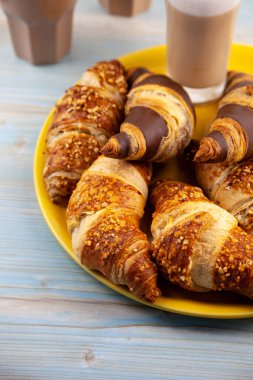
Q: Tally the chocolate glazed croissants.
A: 2